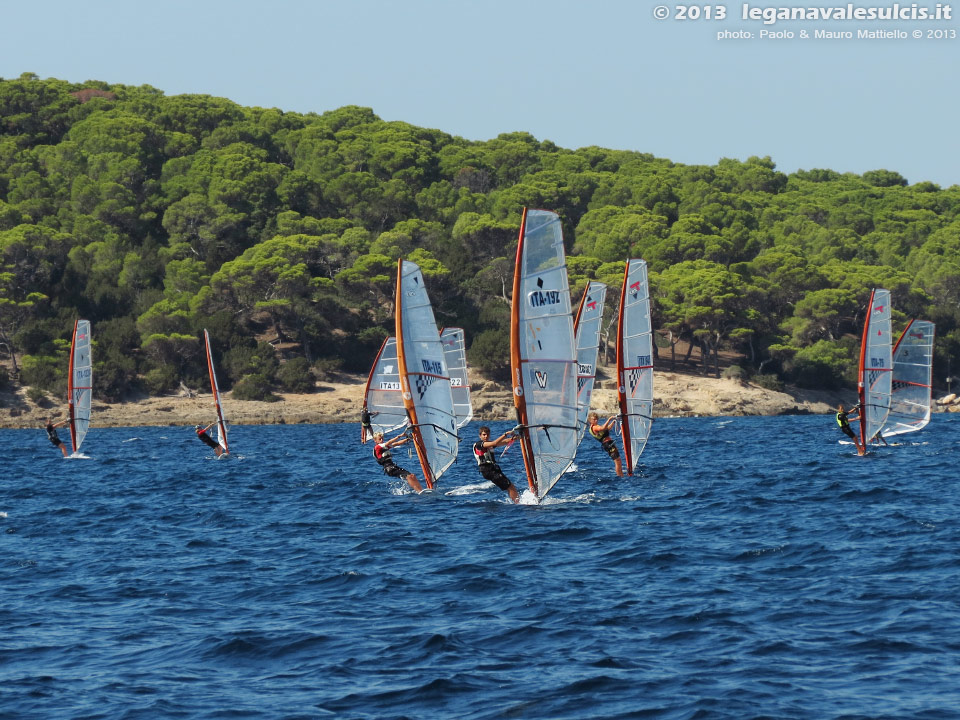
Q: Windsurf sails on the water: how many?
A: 10